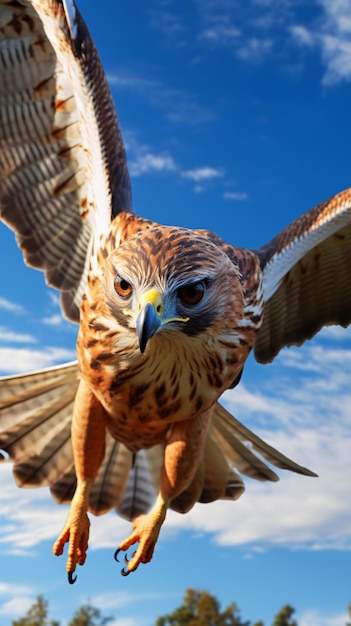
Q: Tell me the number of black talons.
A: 4